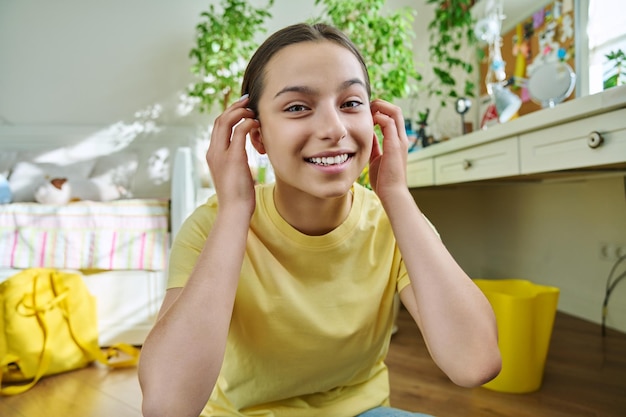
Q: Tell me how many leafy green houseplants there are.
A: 4